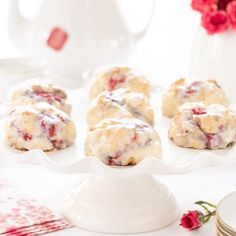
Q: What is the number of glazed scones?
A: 7